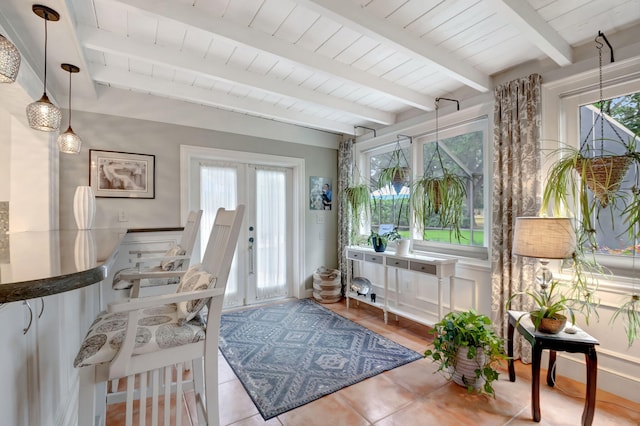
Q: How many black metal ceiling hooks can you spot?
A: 4